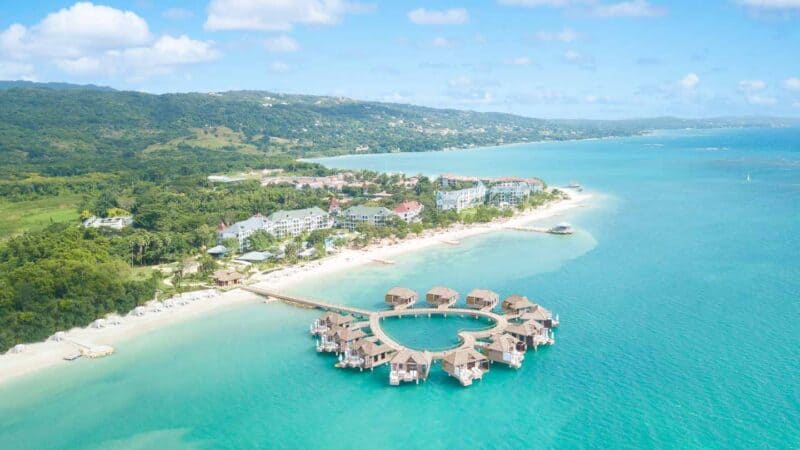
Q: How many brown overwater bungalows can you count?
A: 12